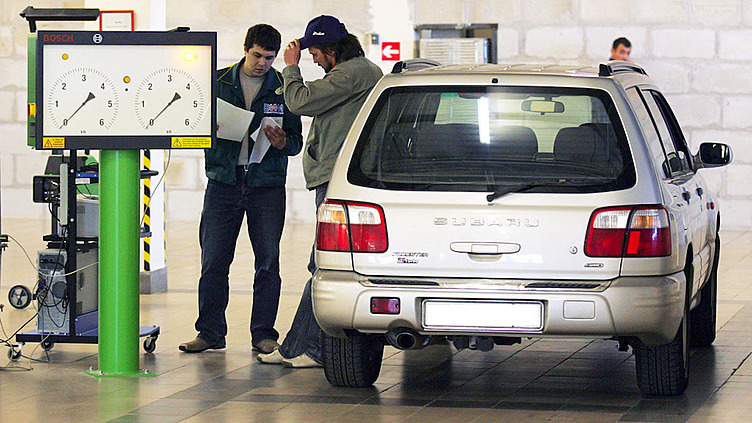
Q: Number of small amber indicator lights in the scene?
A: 3